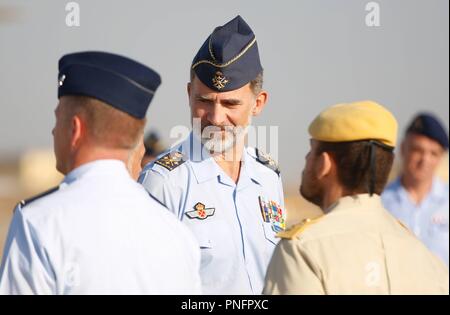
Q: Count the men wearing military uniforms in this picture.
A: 4